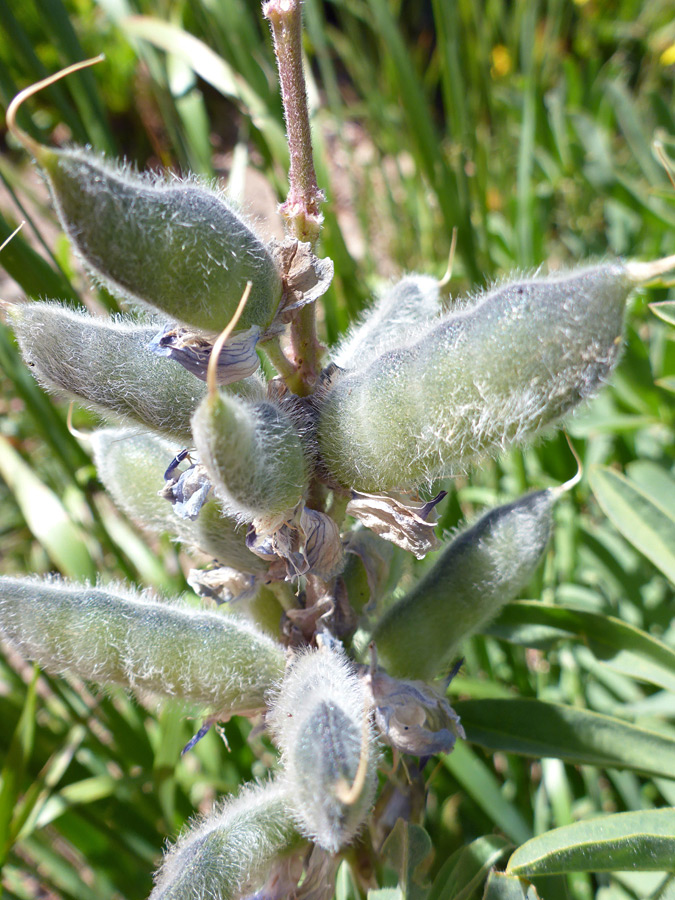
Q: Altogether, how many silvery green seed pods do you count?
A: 10